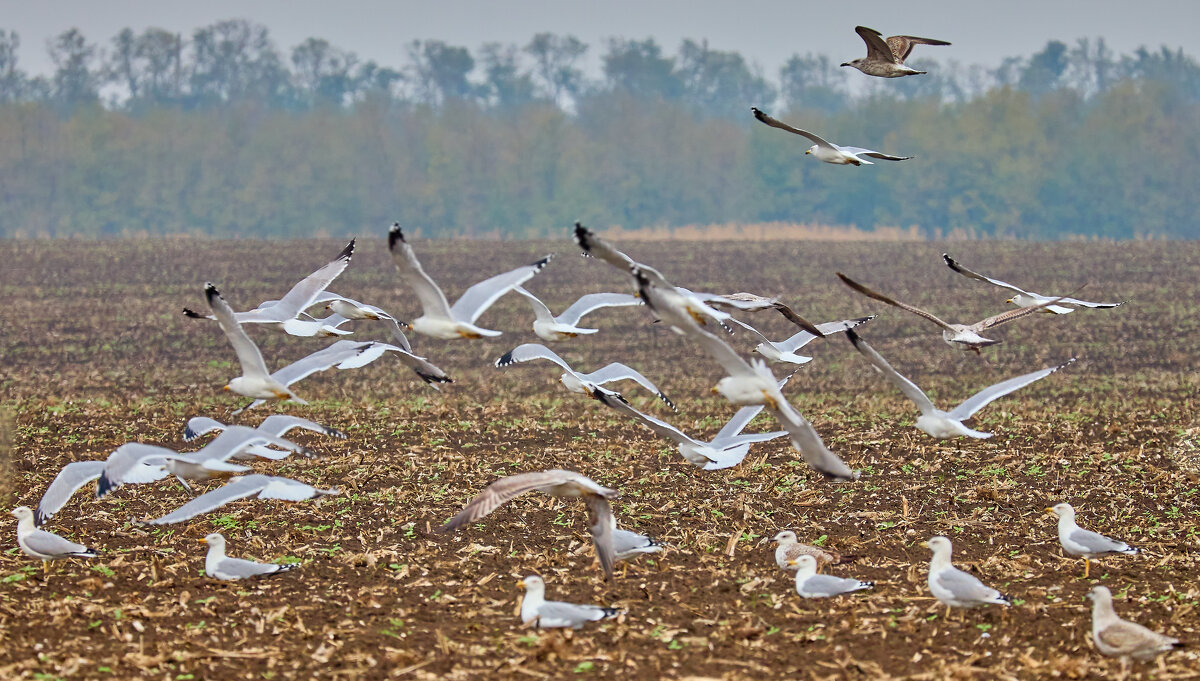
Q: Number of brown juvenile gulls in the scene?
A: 6